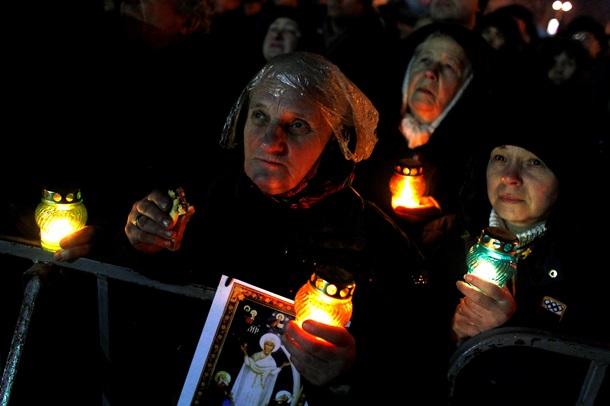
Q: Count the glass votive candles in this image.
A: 4